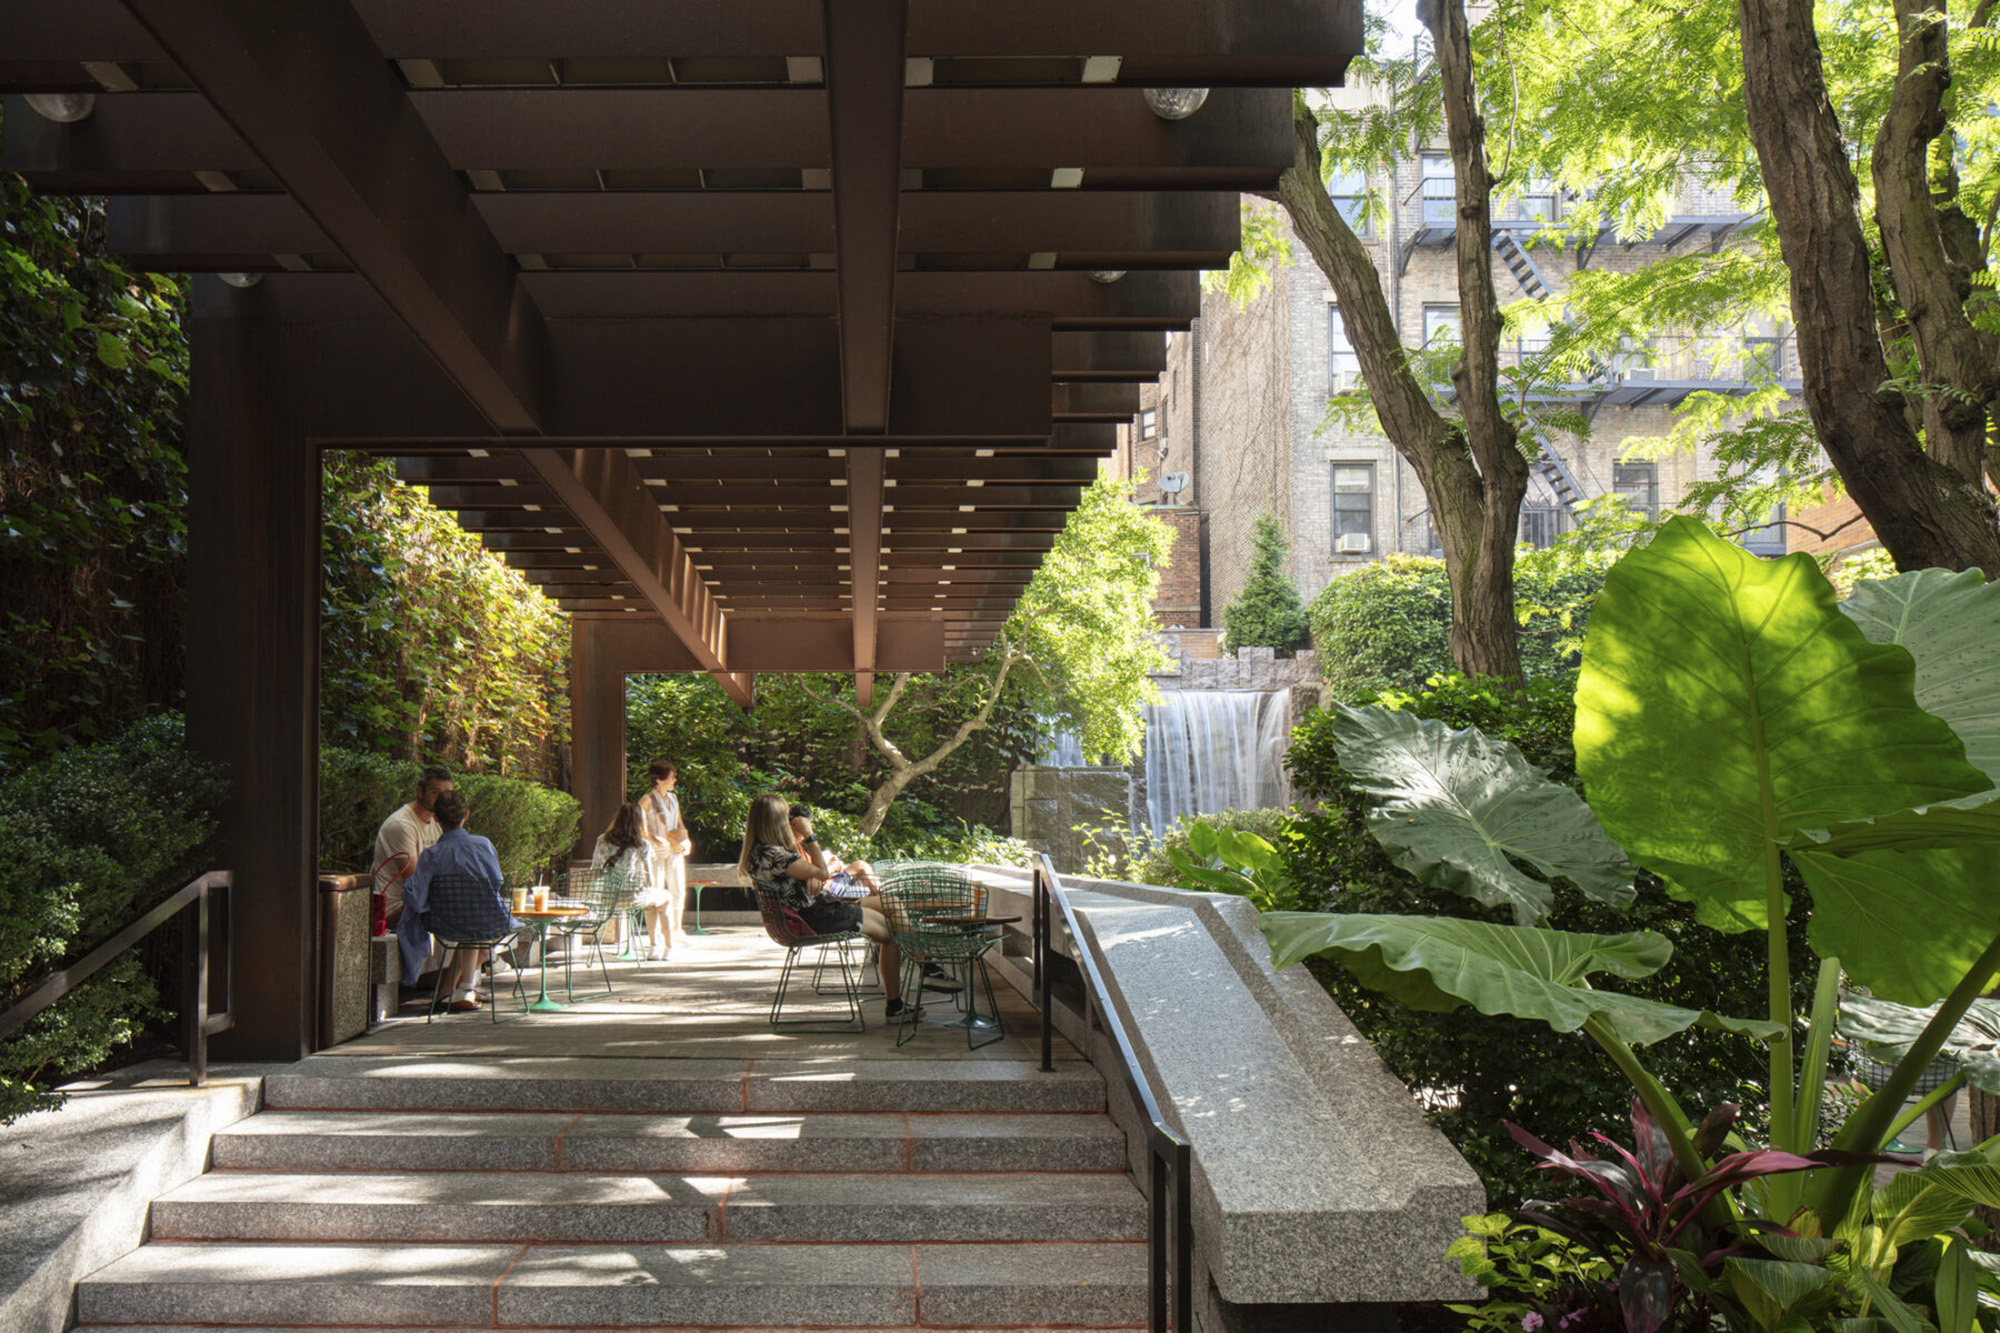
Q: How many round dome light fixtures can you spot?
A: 4